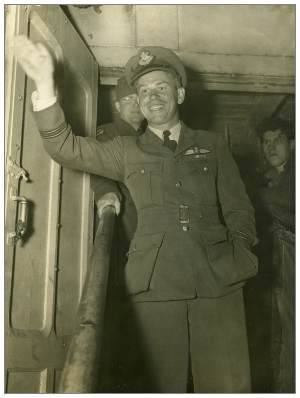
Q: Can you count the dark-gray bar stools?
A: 0